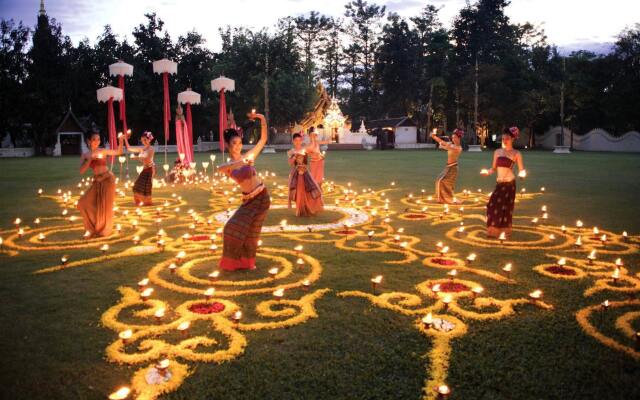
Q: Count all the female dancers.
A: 7